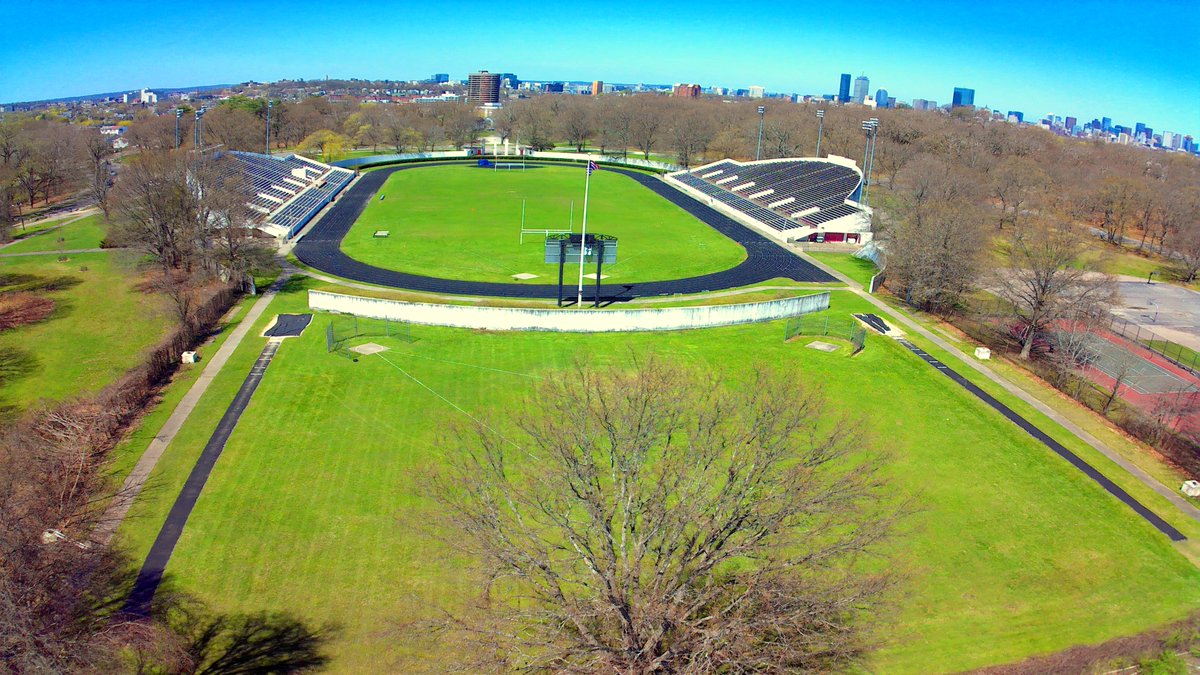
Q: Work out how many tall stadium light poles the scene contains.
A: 8